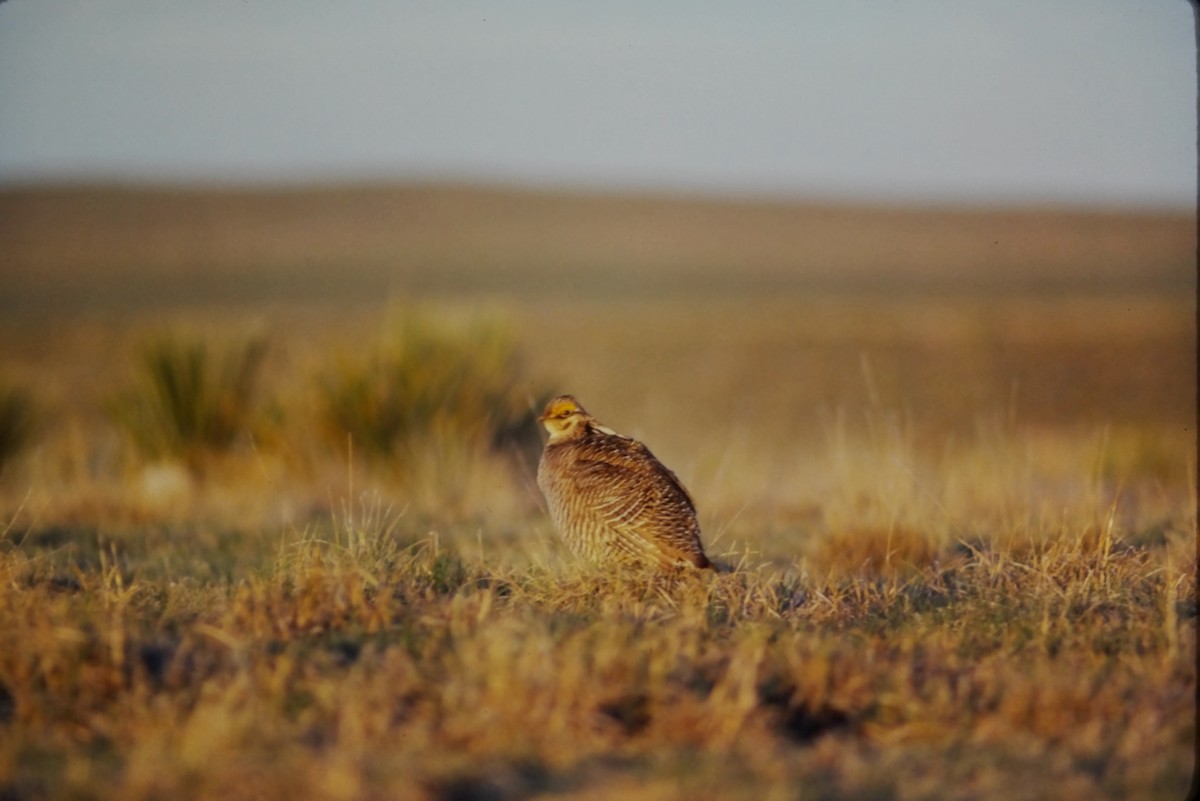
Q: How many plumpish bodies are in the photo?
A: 1